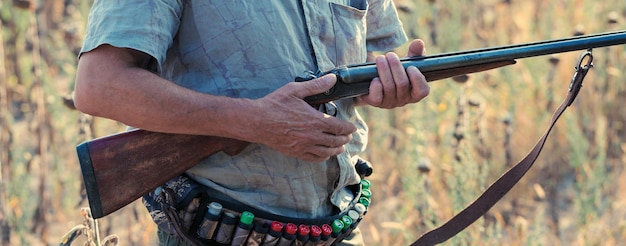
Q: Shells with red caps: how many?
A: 5